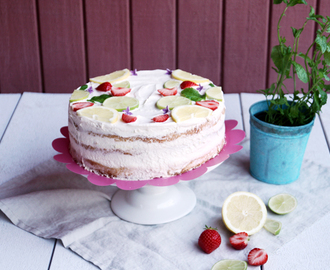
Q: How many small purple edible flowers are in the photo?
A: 6